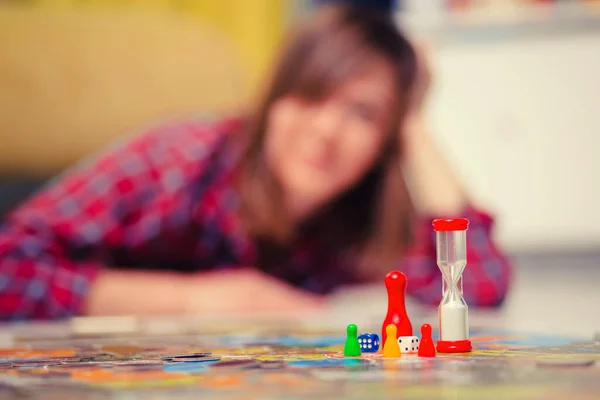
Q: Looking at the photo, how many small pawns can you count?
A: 3